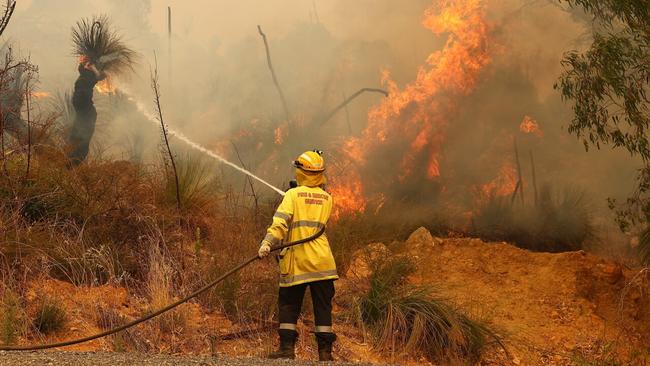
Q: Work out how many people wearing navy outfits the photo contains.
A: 0